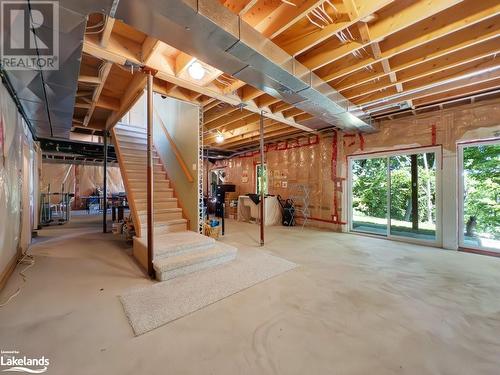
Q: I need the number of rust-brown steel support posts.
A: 2